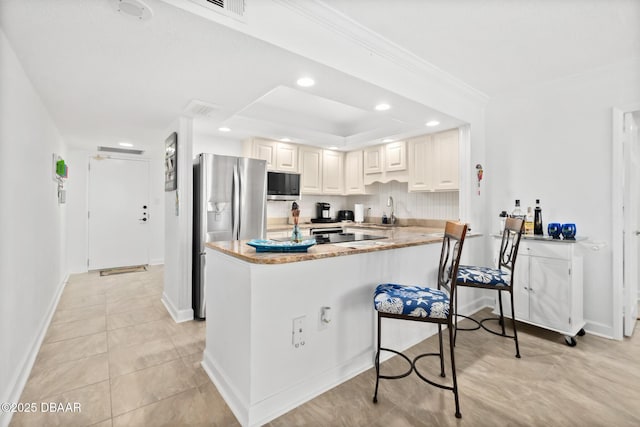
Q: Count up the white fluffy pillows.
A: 0